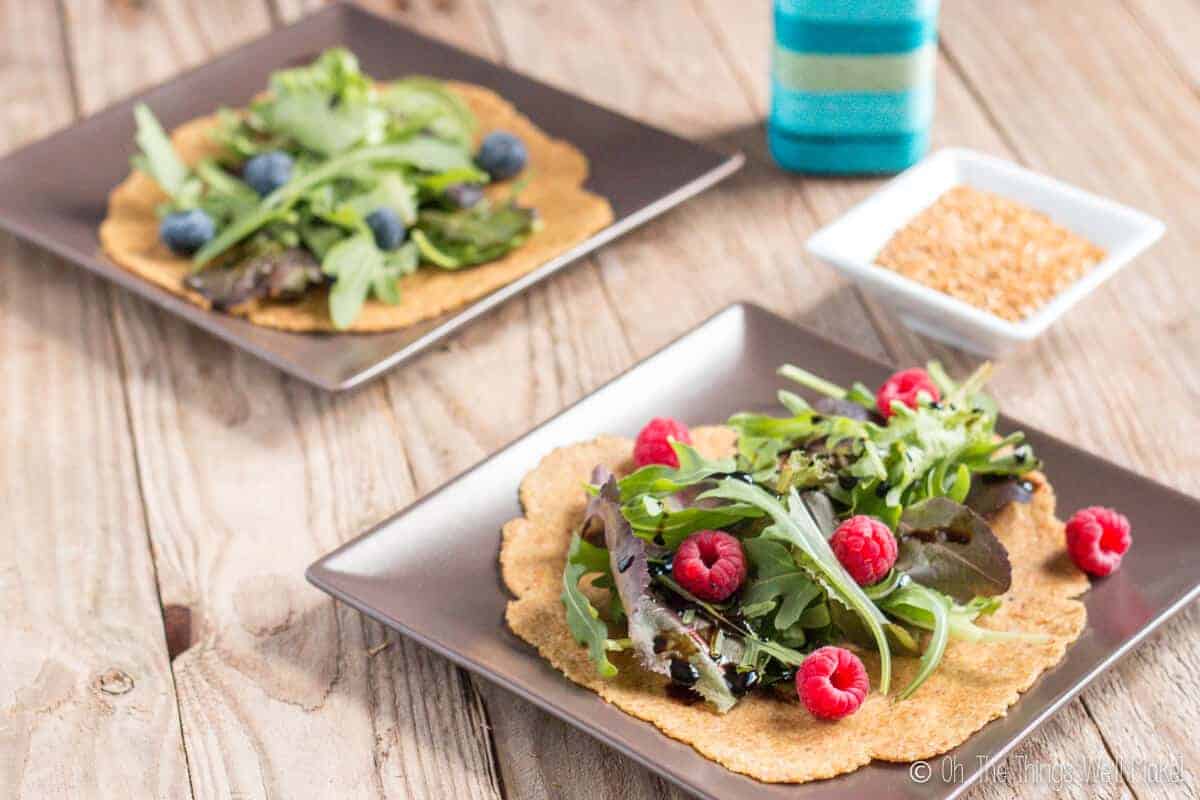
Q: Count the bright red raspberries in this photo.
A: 6